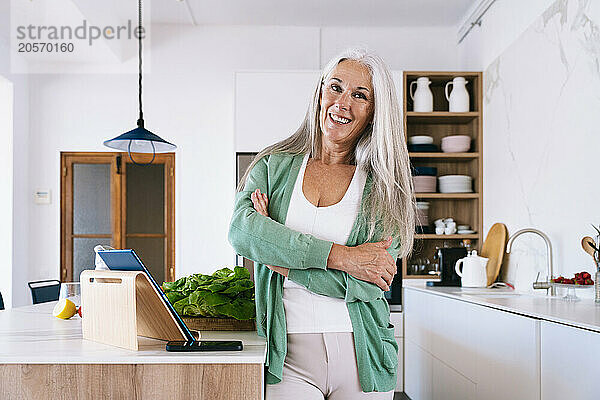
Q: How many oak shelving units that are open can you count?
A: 1